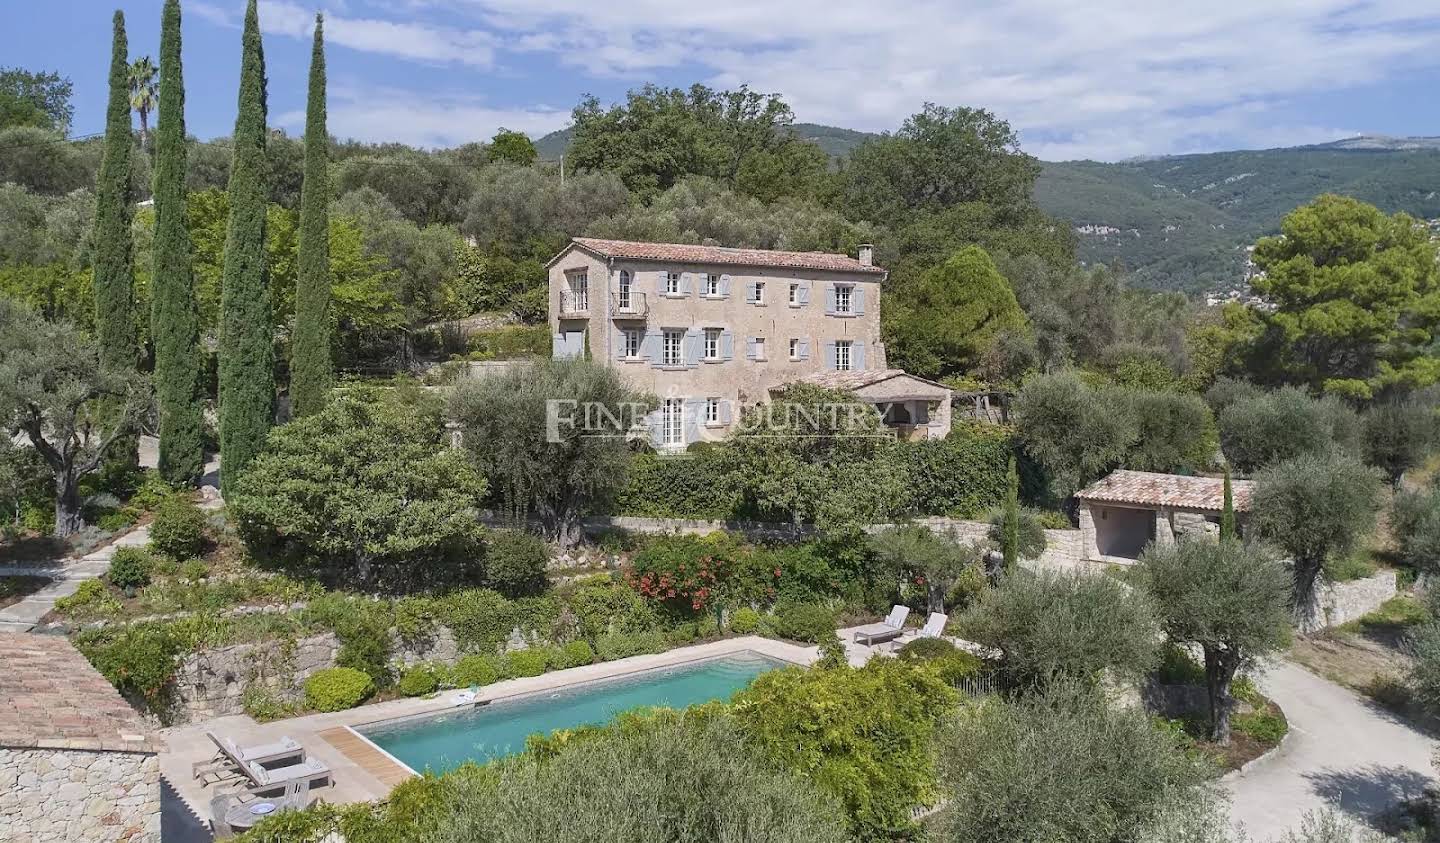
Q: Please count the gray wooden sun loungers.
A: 4